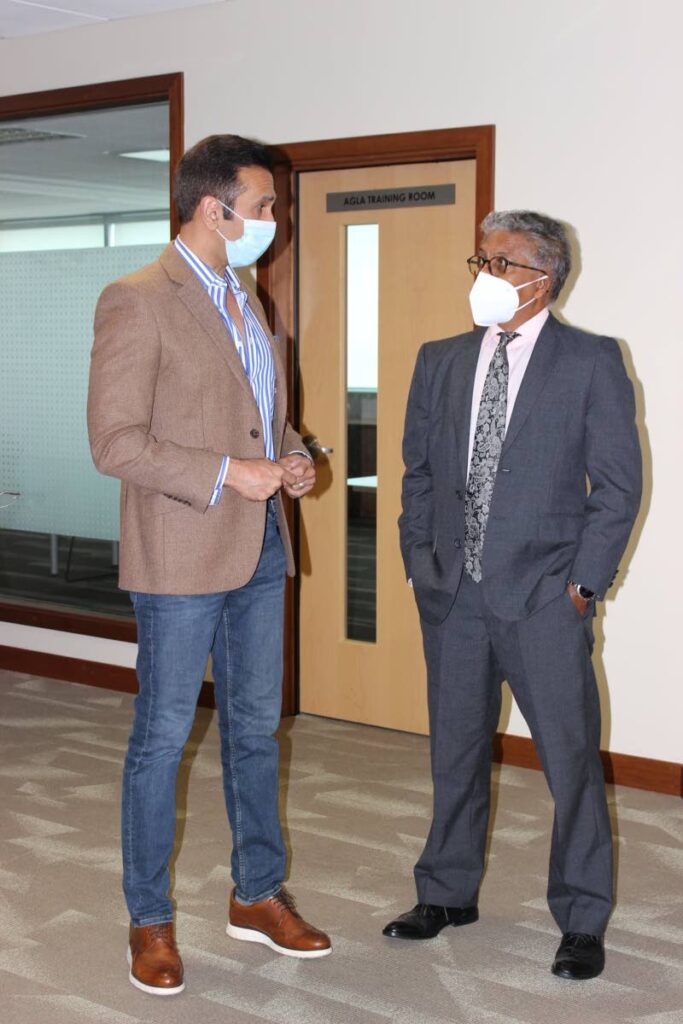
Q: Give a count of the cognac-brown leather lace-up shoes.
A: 2